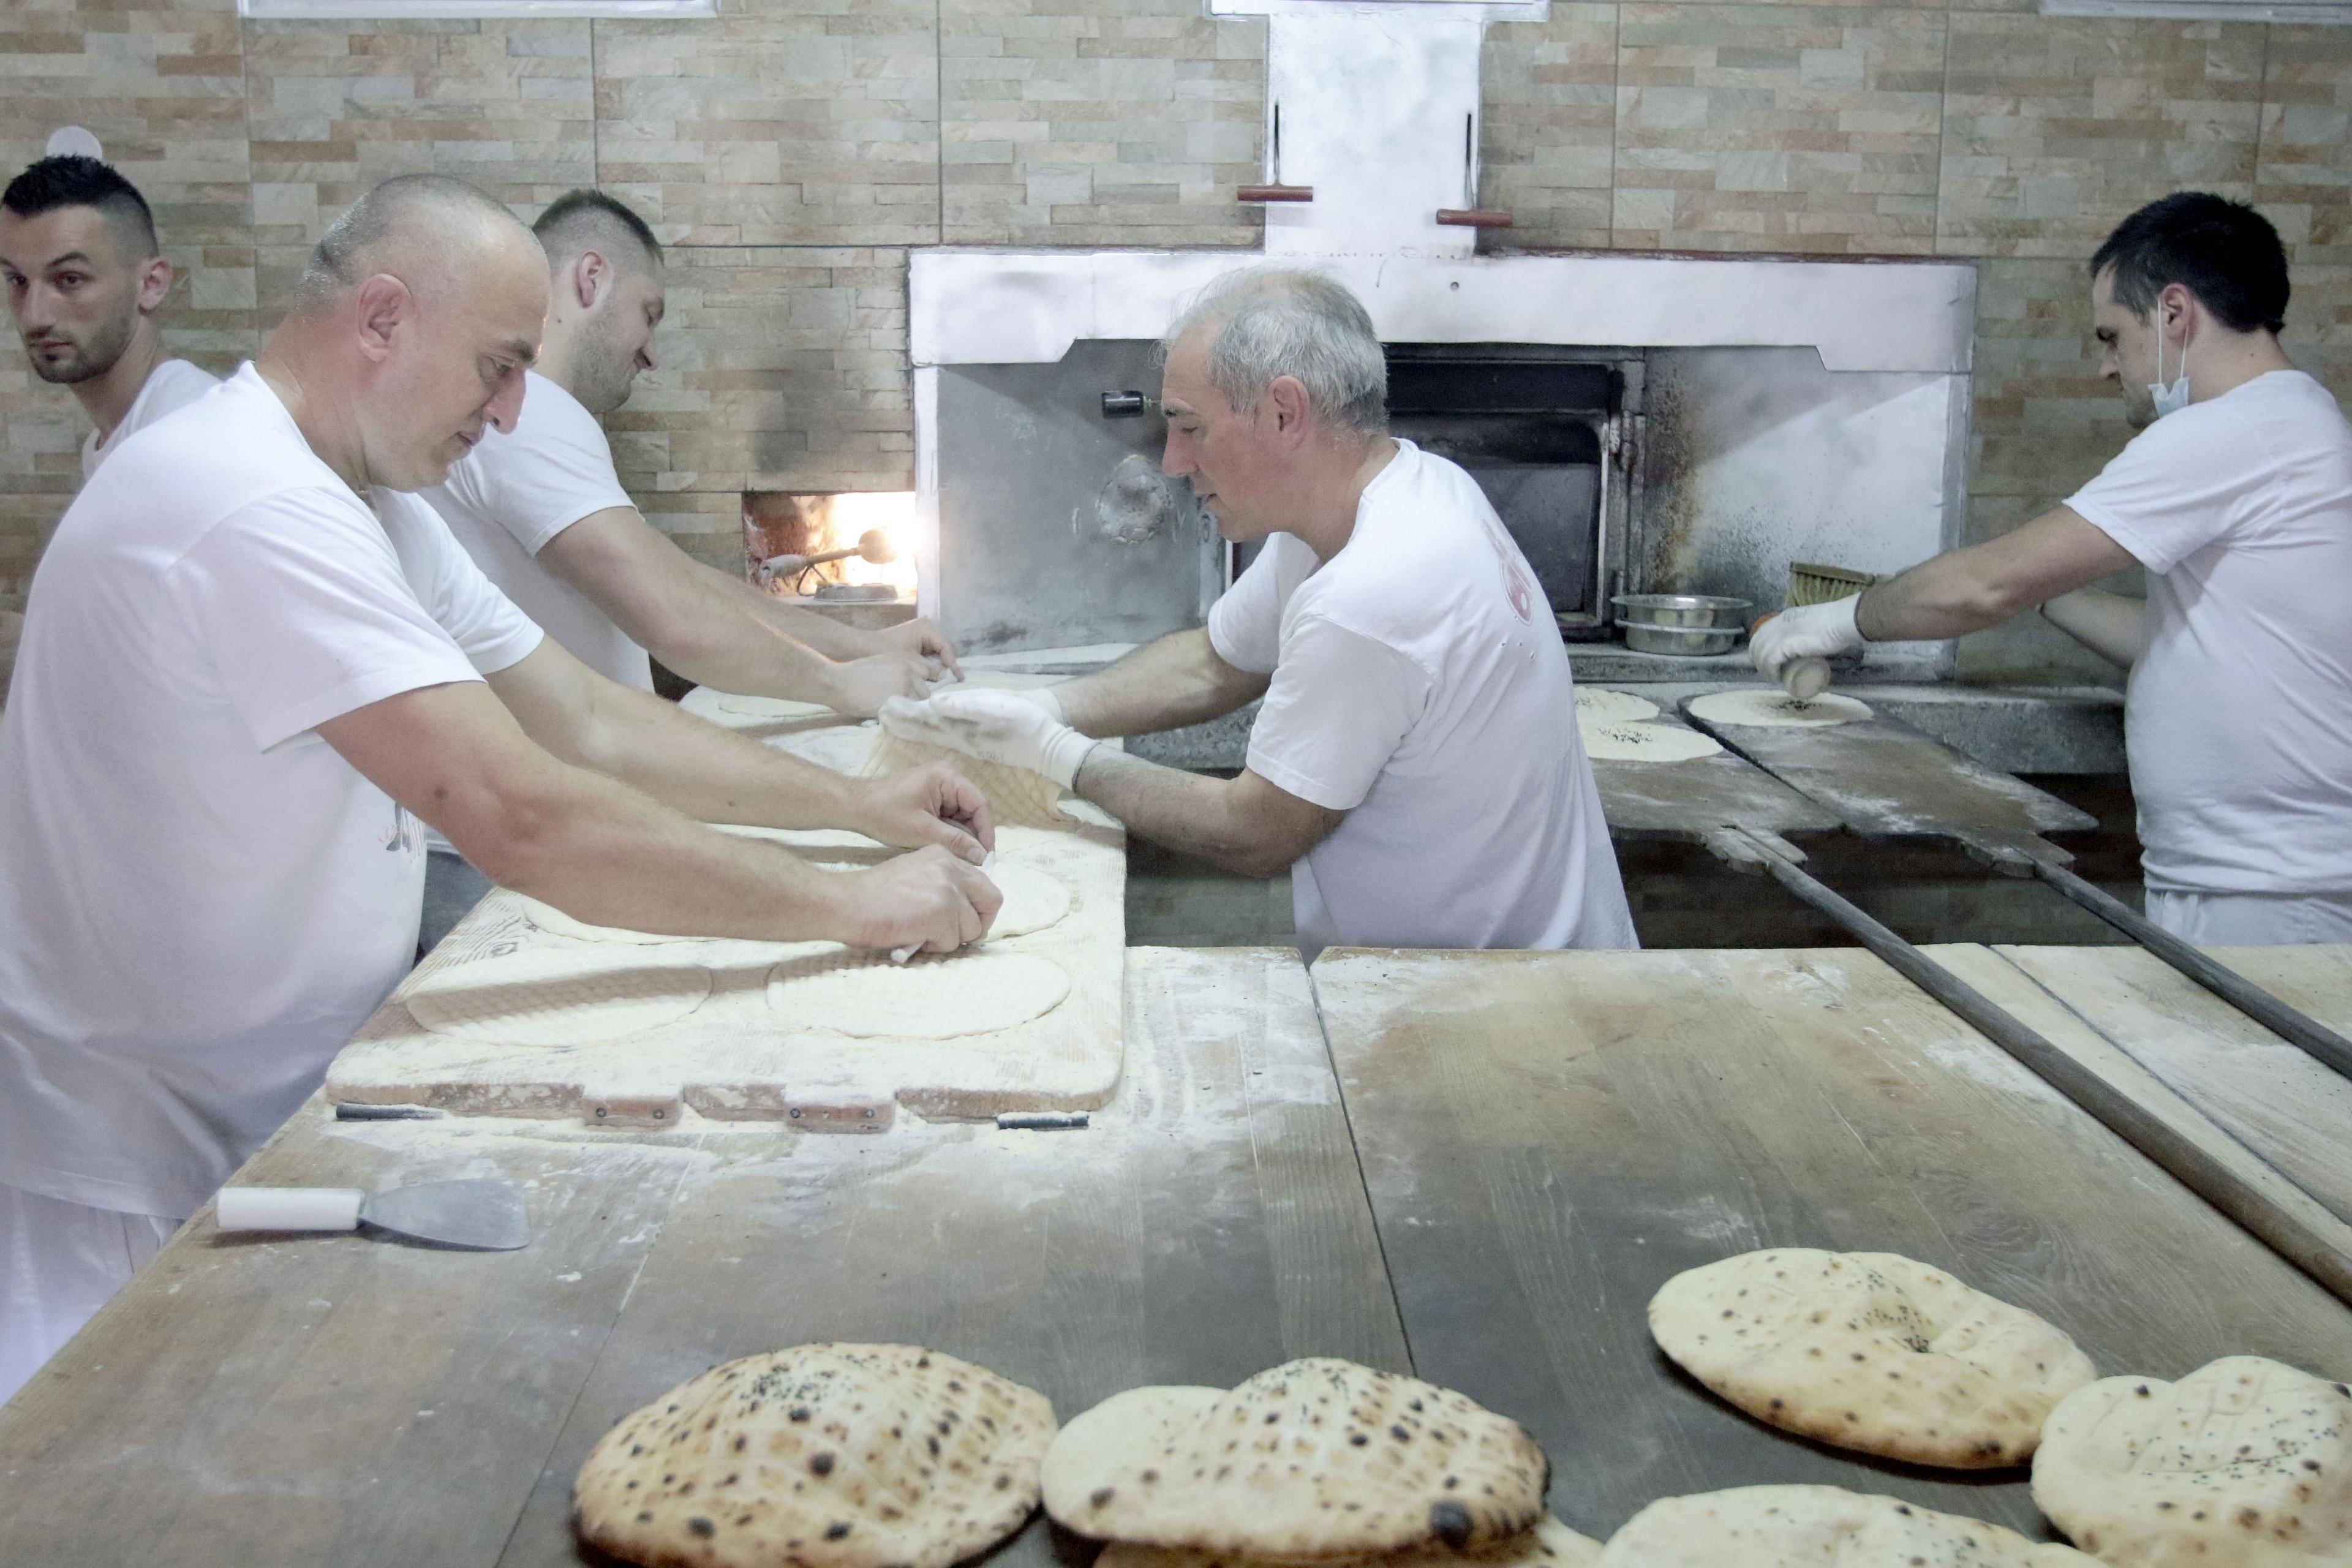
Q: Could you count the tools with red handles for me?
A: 2